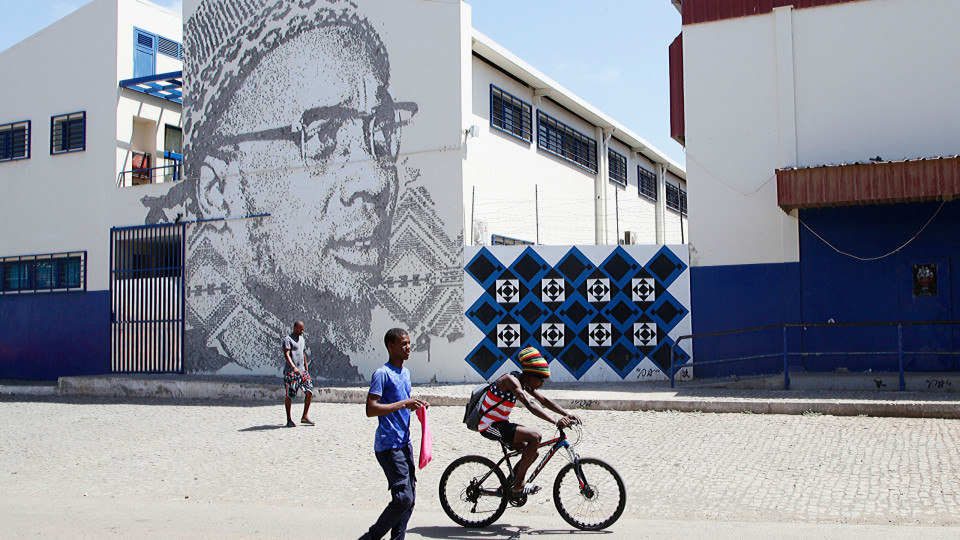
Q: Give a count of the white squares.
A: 8